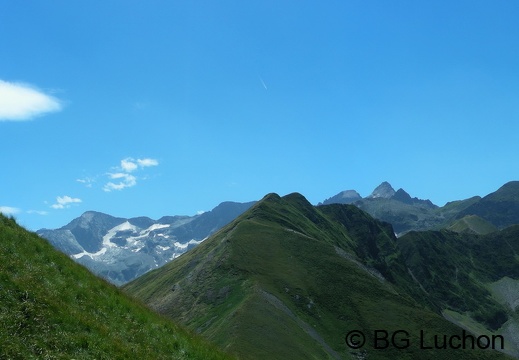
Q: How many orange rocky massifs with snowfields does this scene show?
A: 0